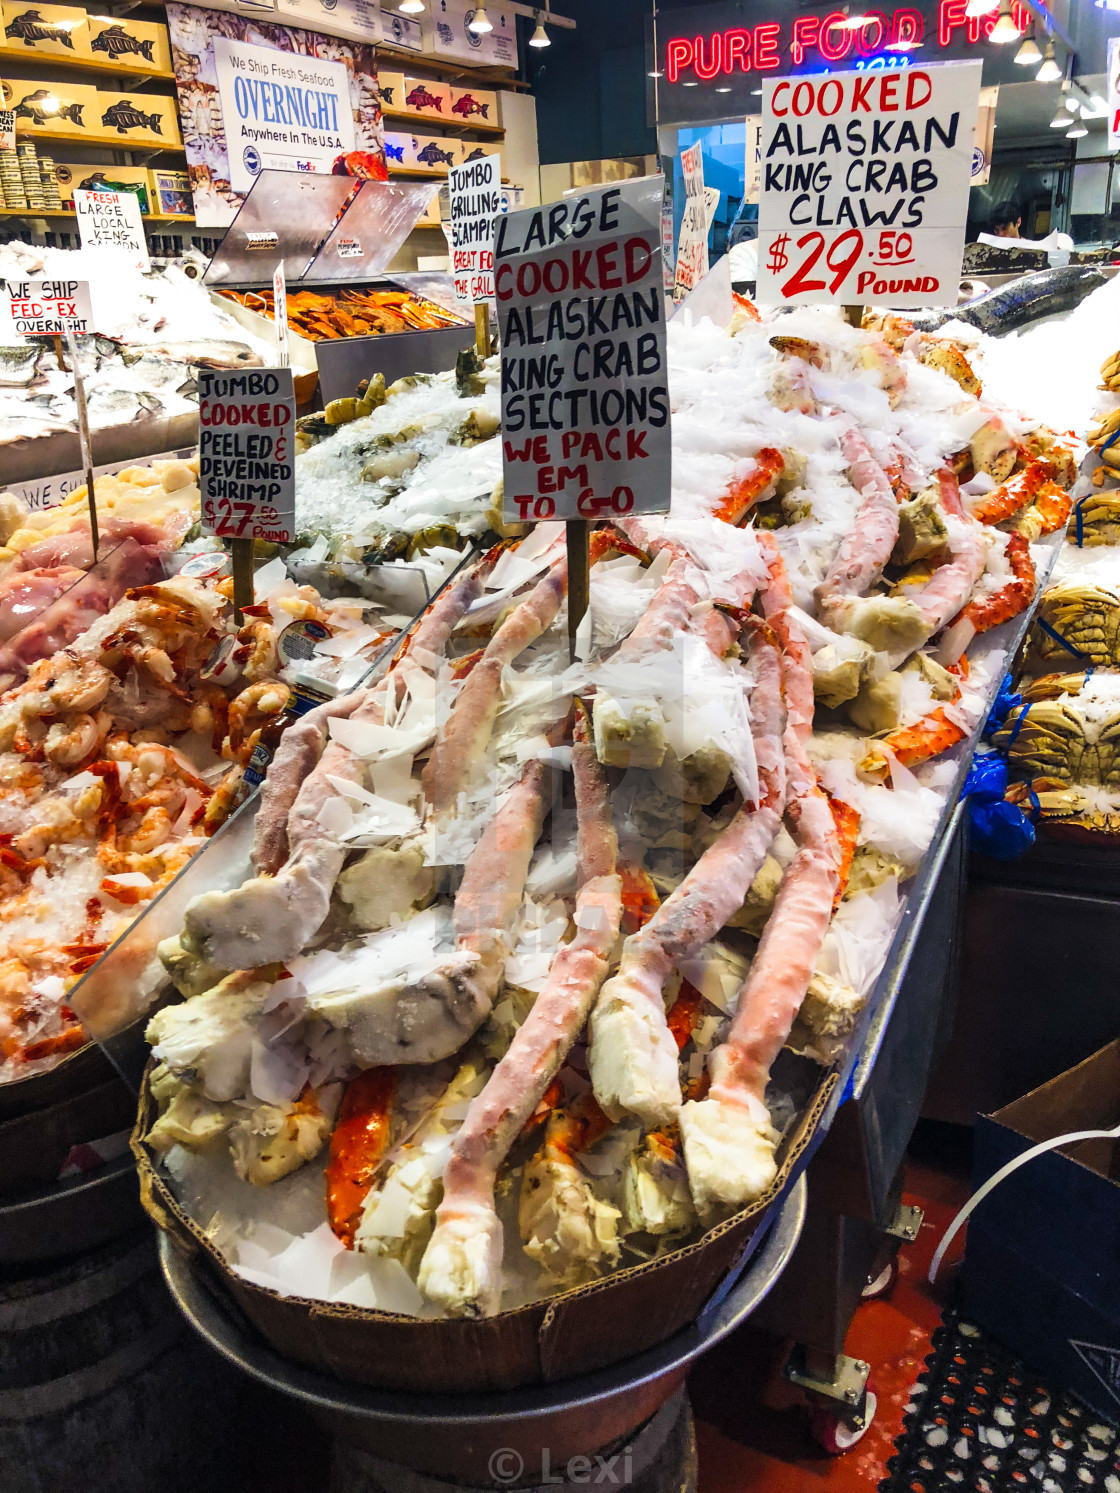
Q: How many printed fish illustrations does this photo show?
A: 11